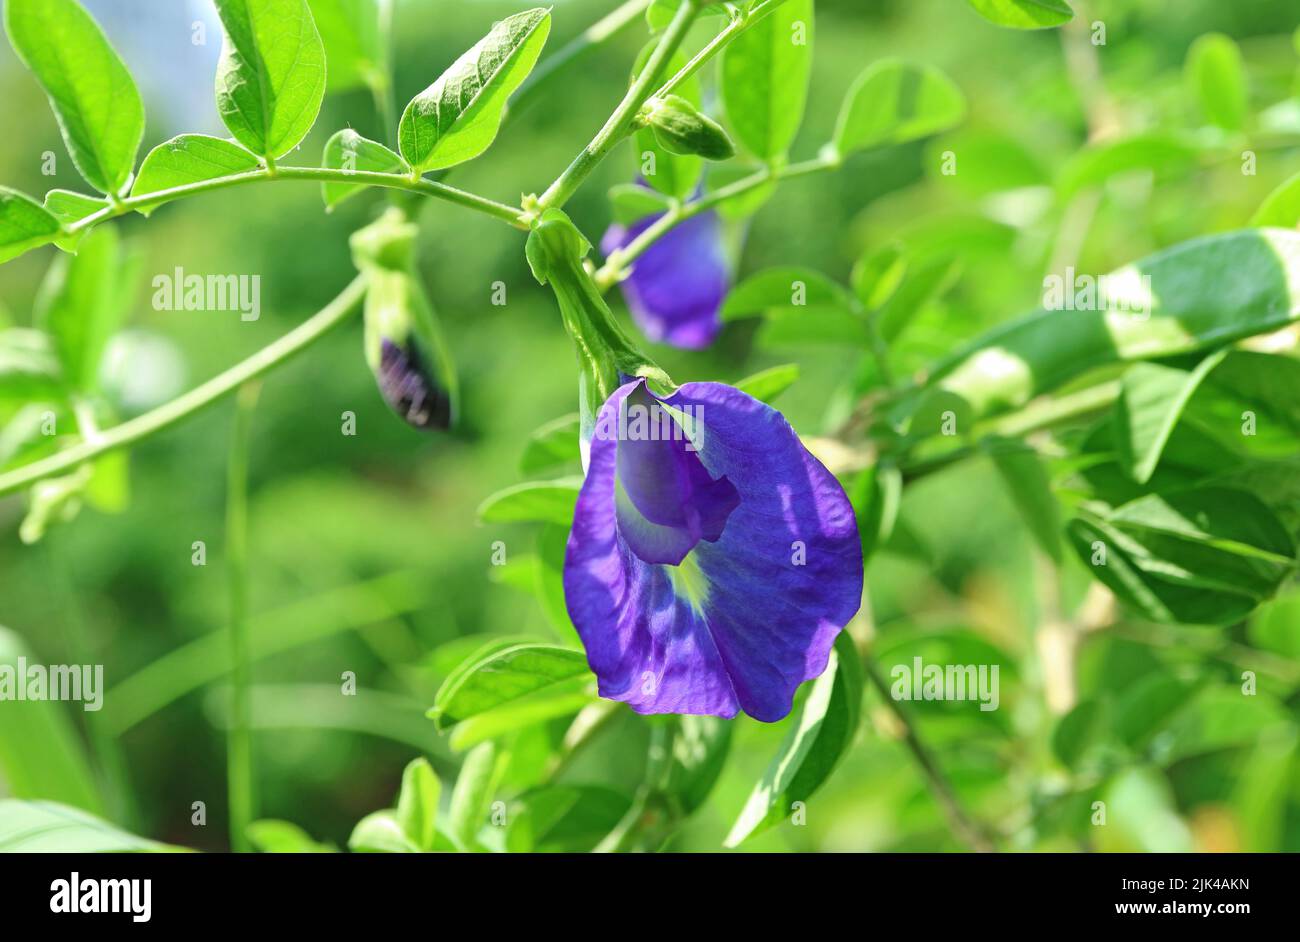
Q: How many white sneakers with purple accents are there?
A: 0